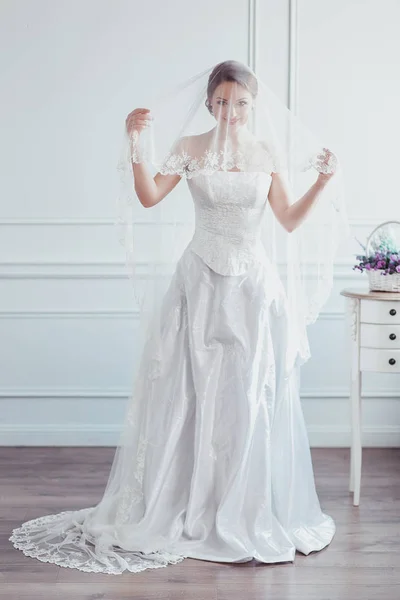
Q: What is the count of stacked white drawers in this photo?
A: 3